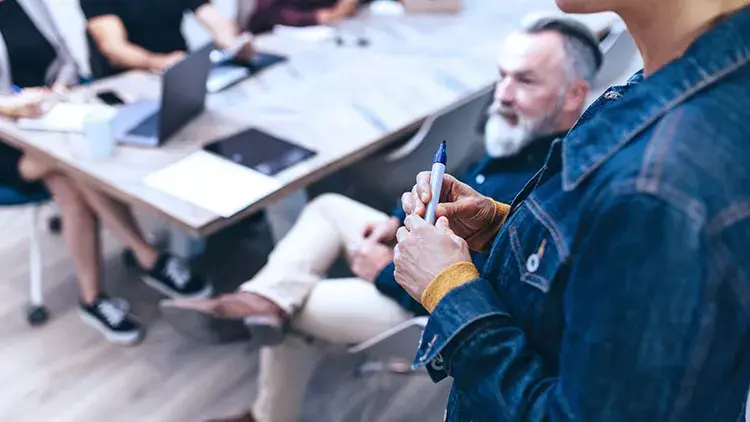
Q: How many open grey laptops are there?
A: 1